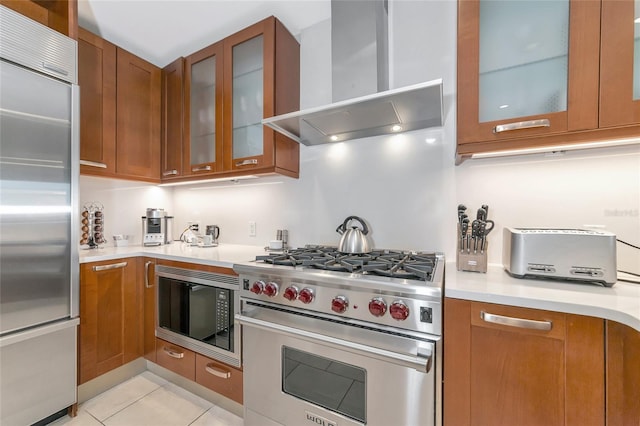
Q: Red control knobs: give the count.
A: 7